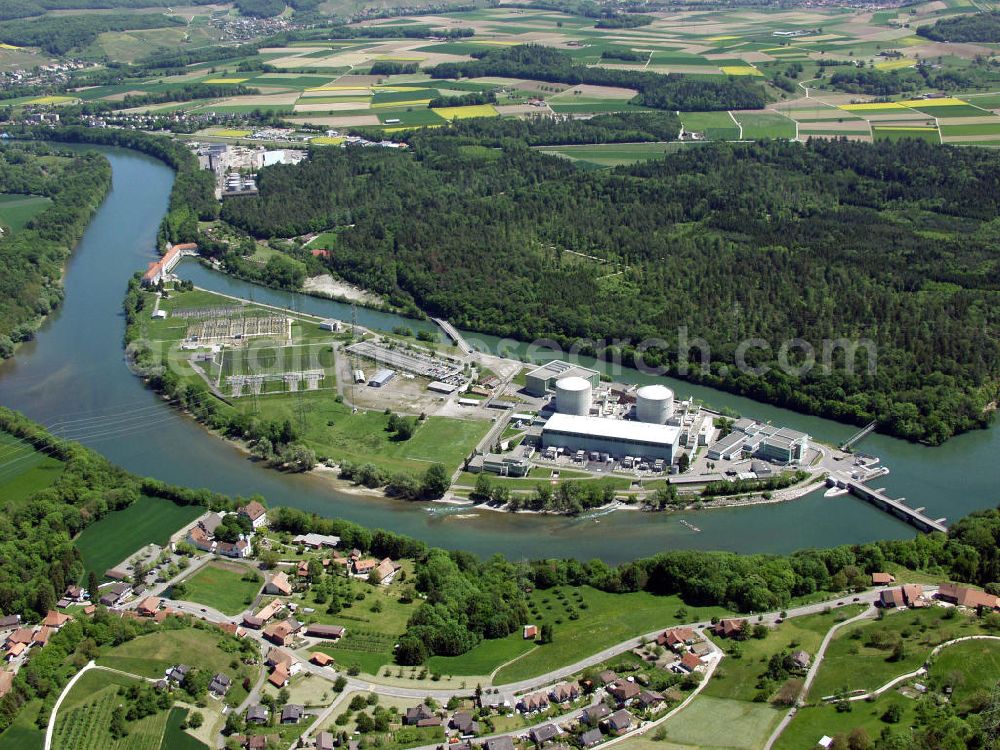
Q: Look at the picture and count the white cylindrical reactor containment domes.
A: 2